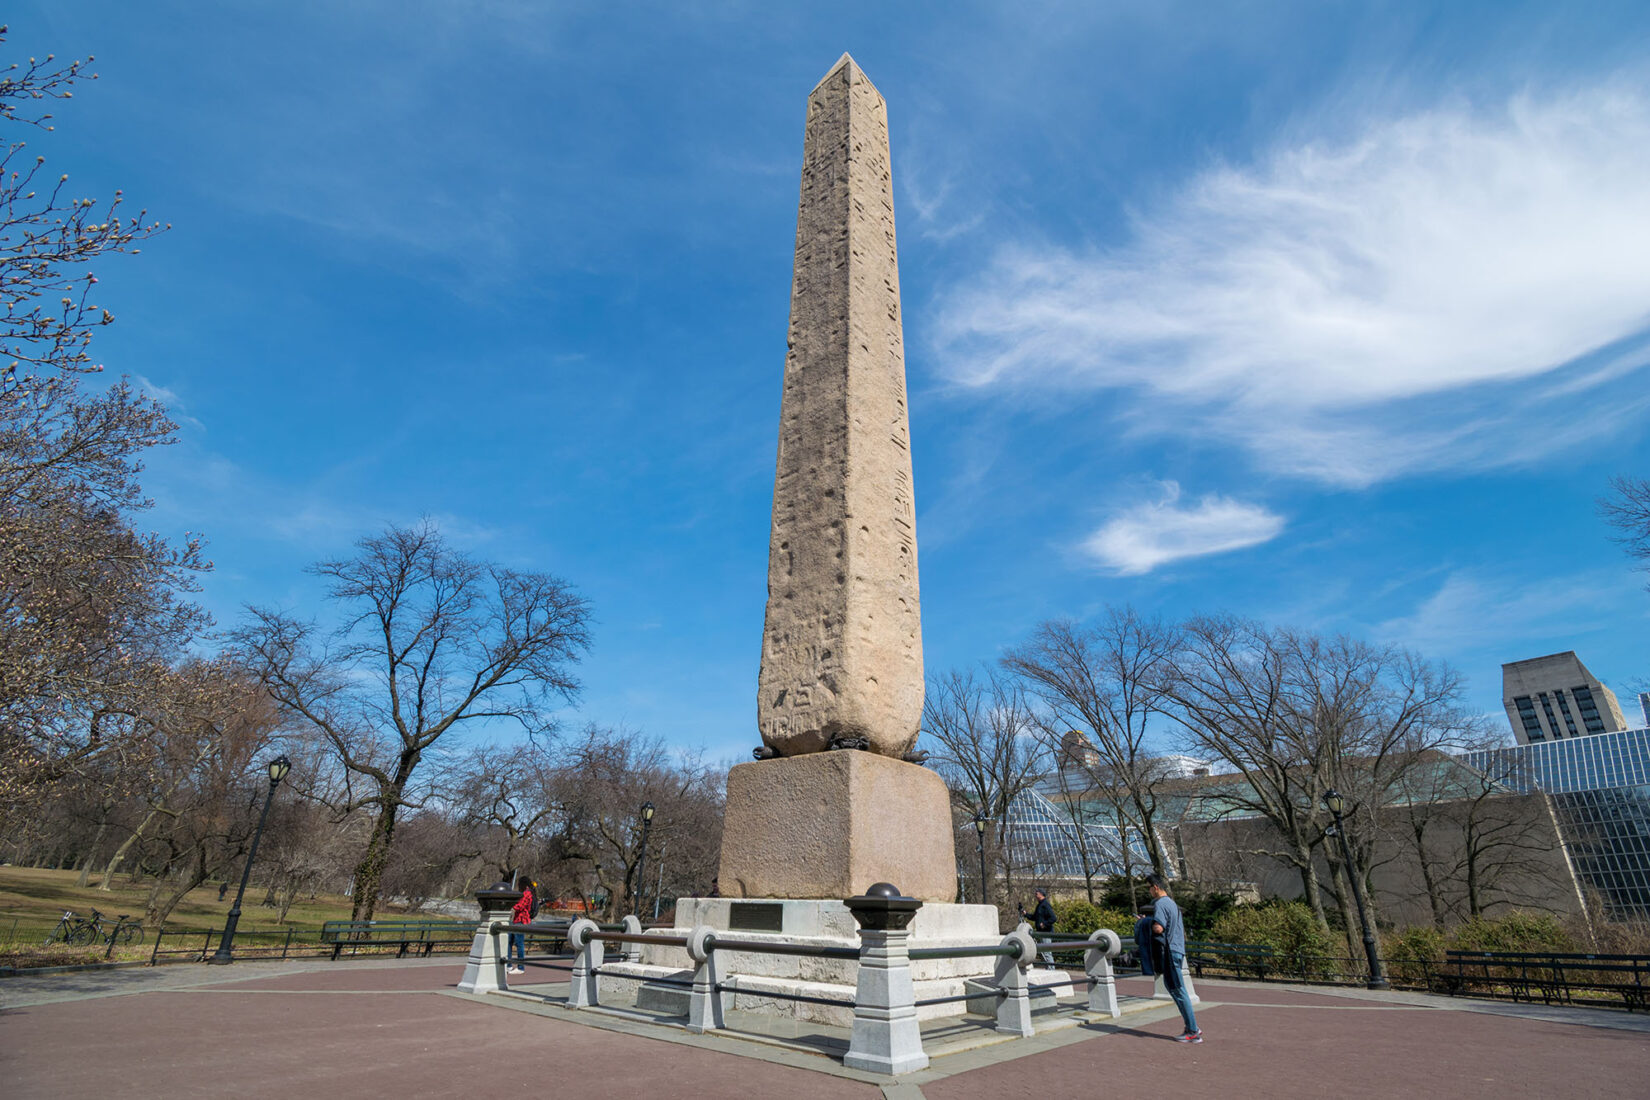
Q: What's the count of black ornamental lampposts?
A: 4